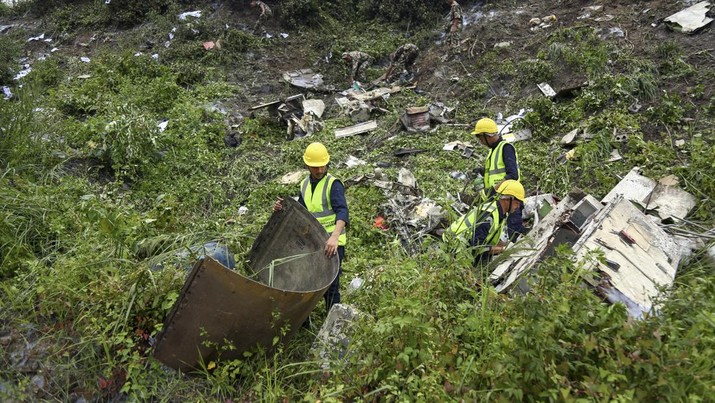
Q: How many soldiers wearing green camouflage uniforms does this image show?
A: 4